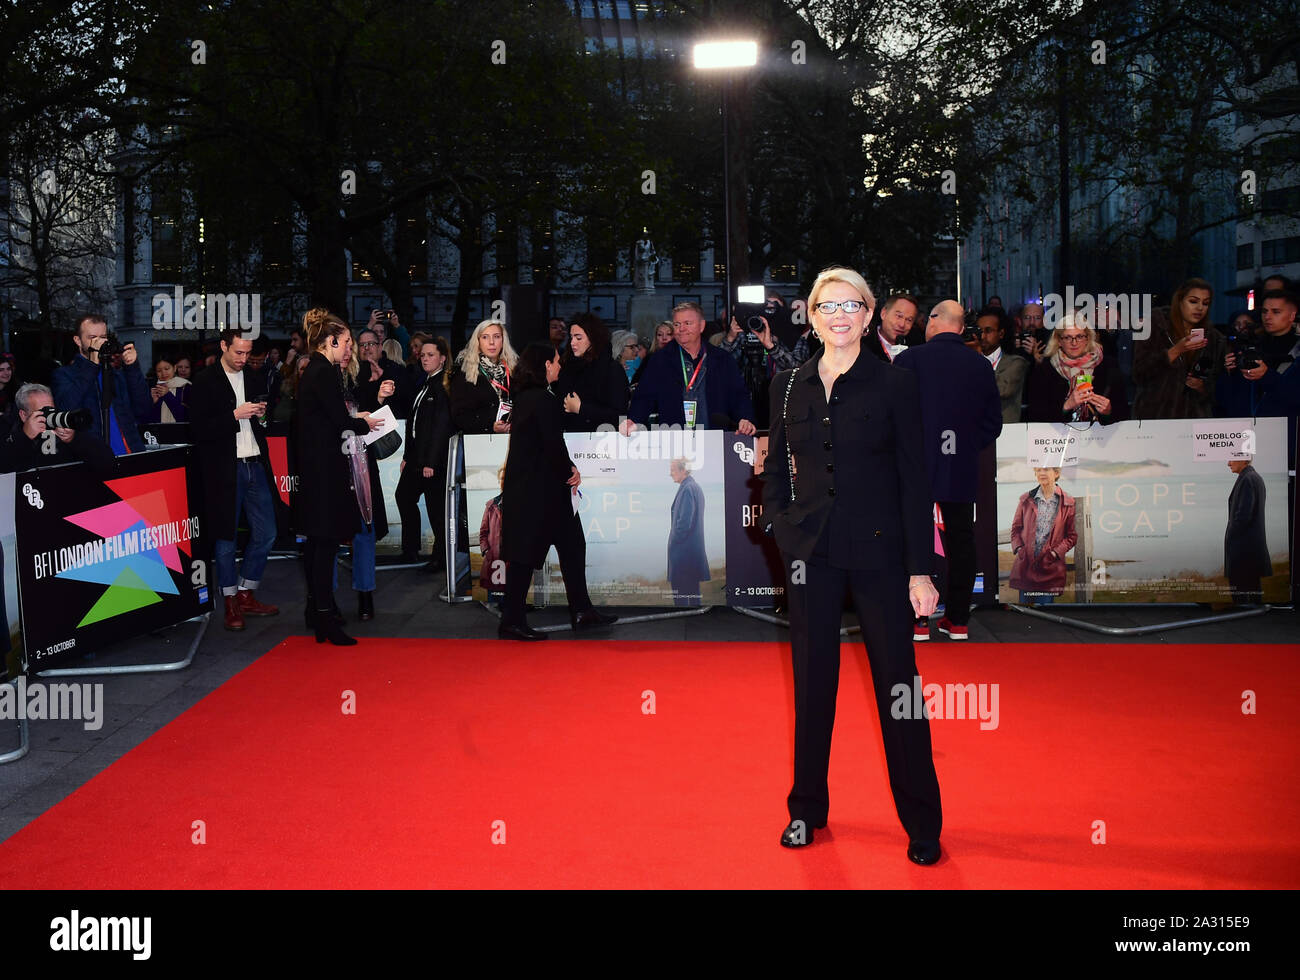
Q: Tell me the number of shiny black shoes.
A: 2